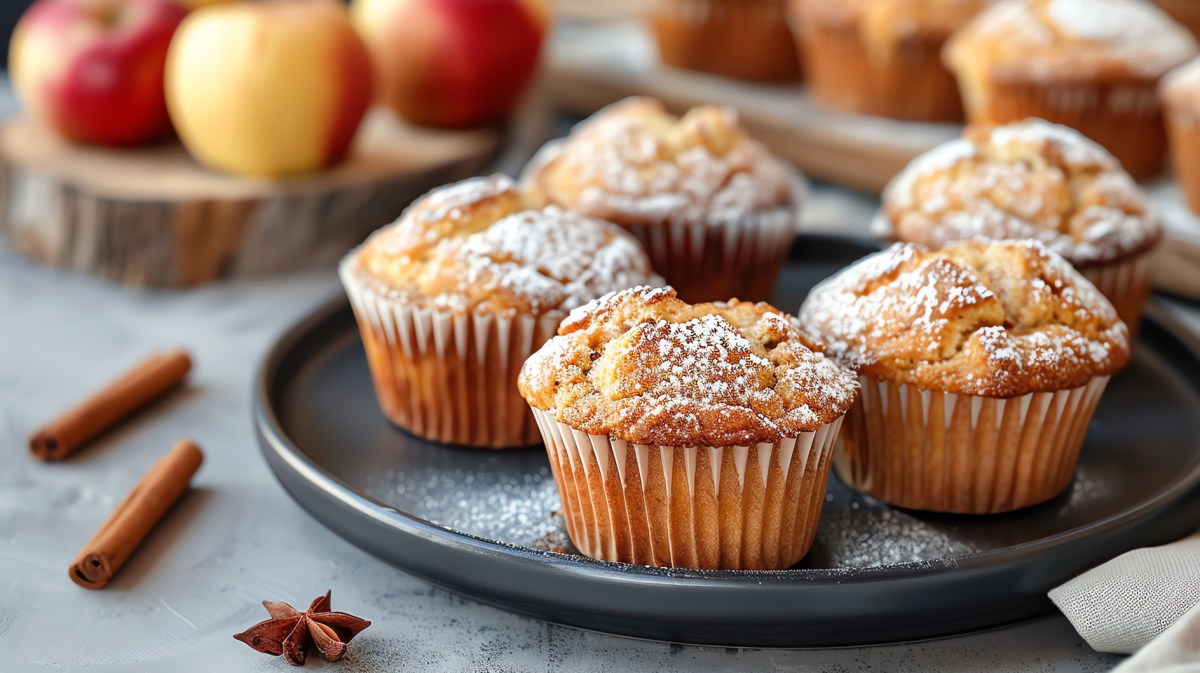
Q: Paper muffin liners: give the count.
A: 9